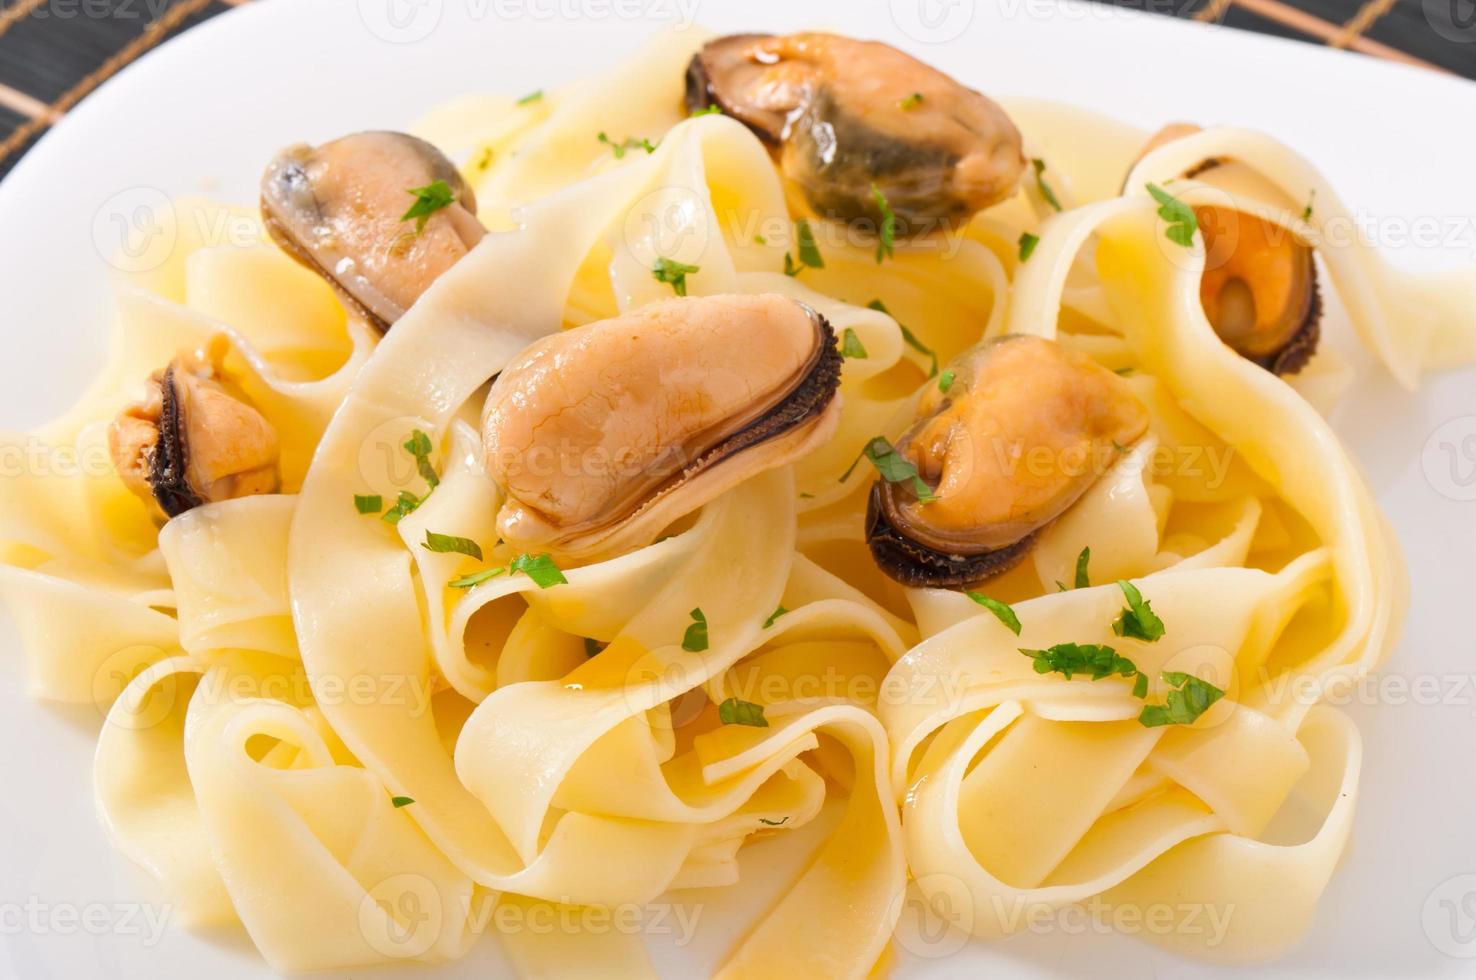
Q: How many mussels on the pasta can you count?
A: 6